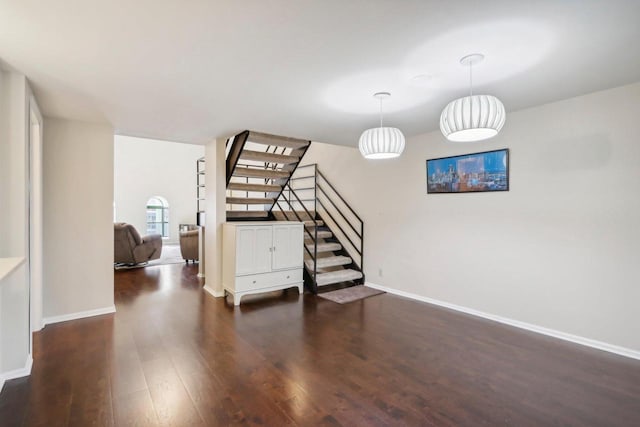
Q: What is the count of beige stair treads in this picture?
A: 11